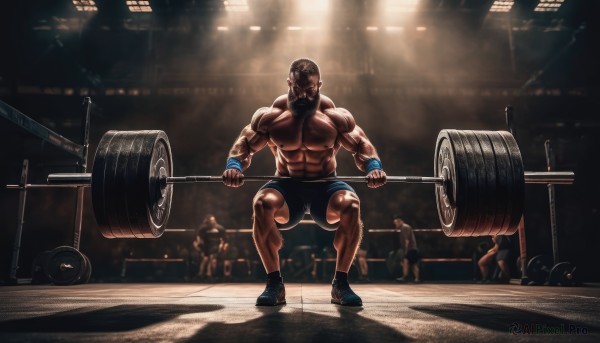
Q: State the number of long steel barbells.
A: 1